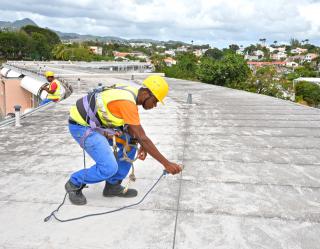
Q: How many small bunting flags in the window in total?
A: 0